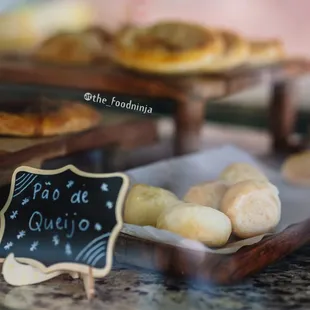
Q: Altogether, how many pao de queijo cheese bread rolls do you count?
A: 5